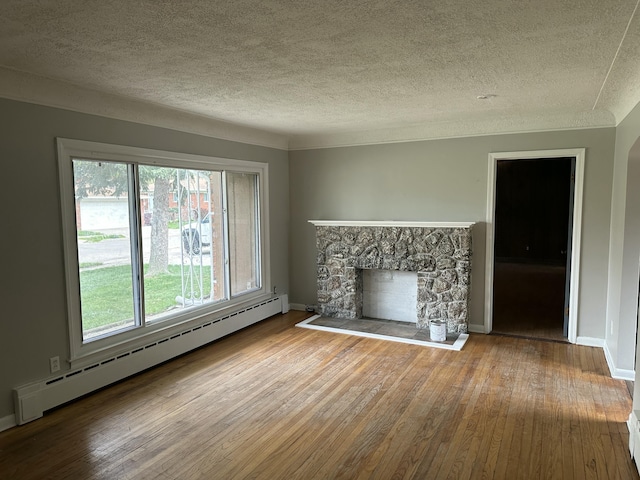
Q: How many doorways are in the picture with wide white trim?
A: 1